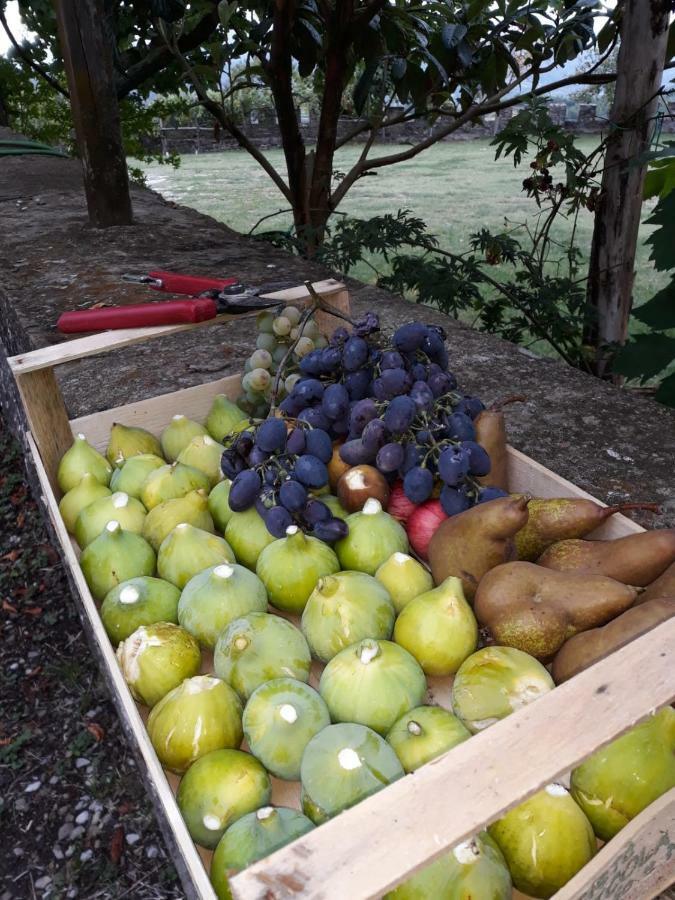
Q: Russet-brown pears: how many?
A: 7